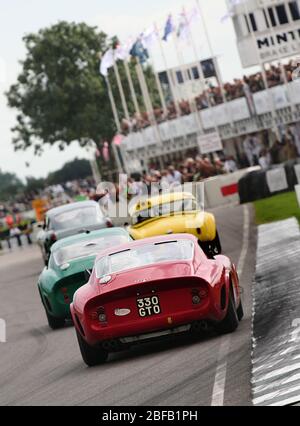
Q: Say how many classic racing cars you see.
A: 4